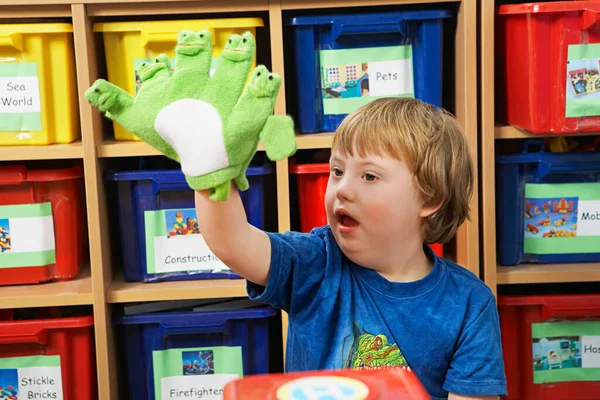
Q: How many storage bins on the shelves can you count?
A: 11